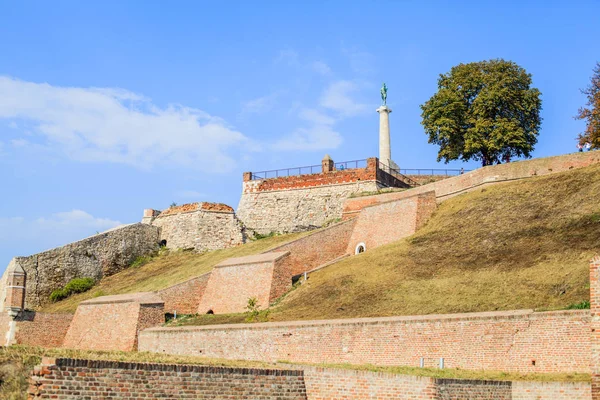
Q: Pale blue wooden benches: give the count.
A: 0